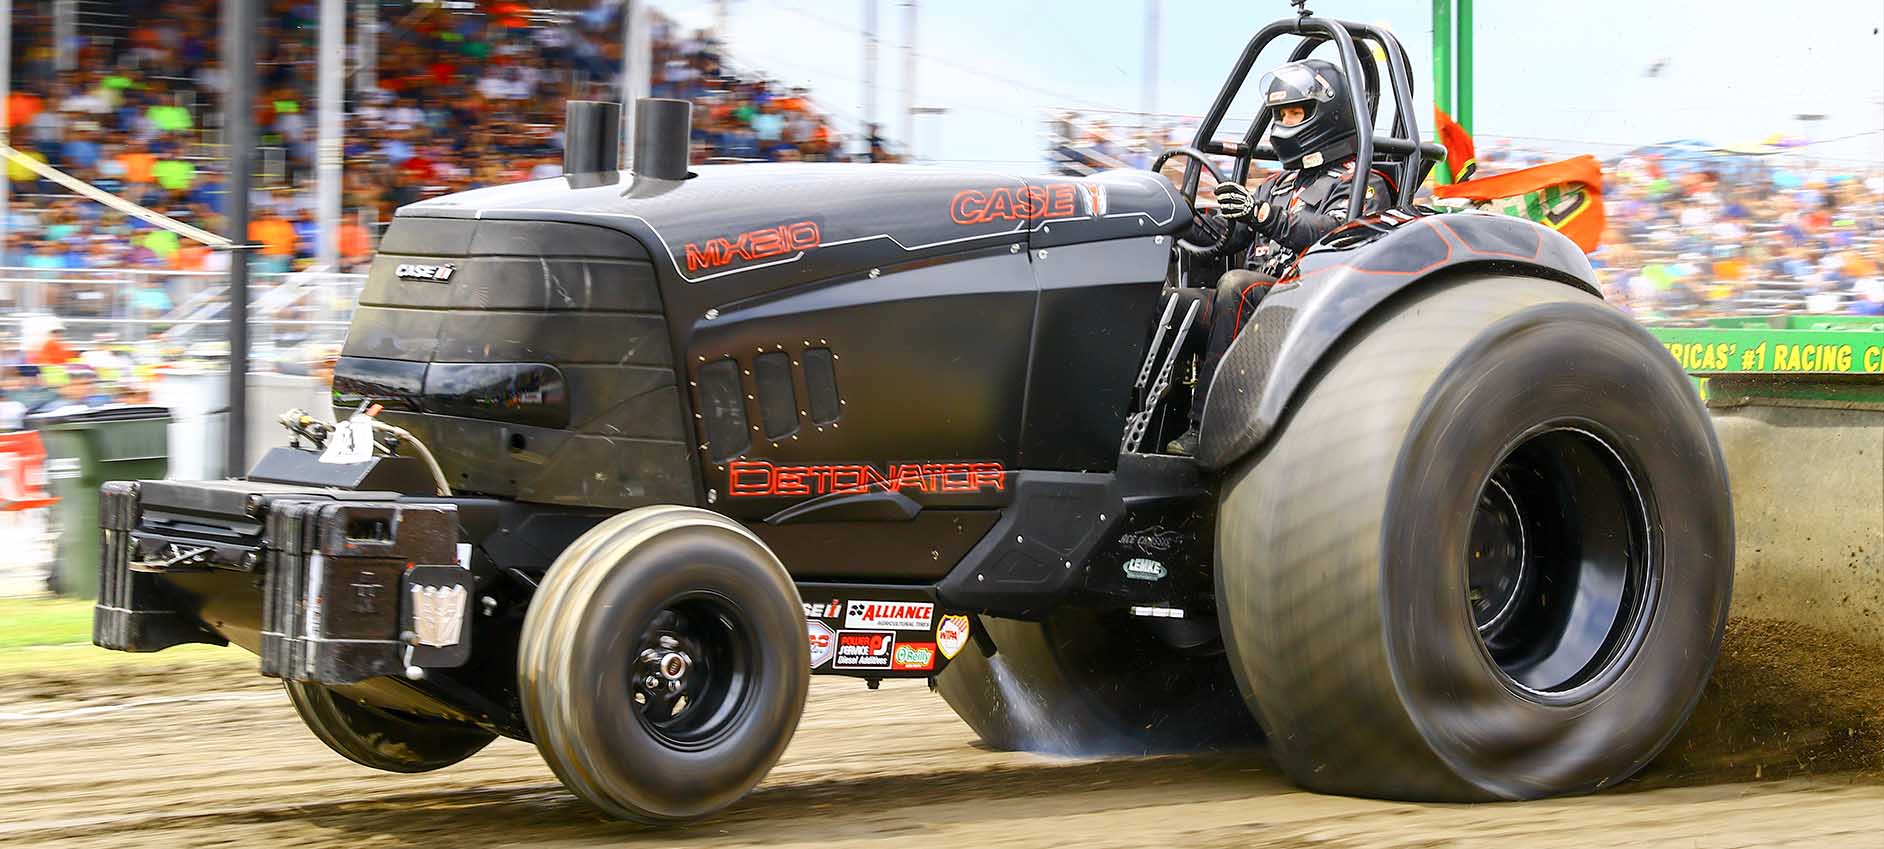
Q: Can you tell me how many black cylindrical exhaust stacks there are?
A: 2